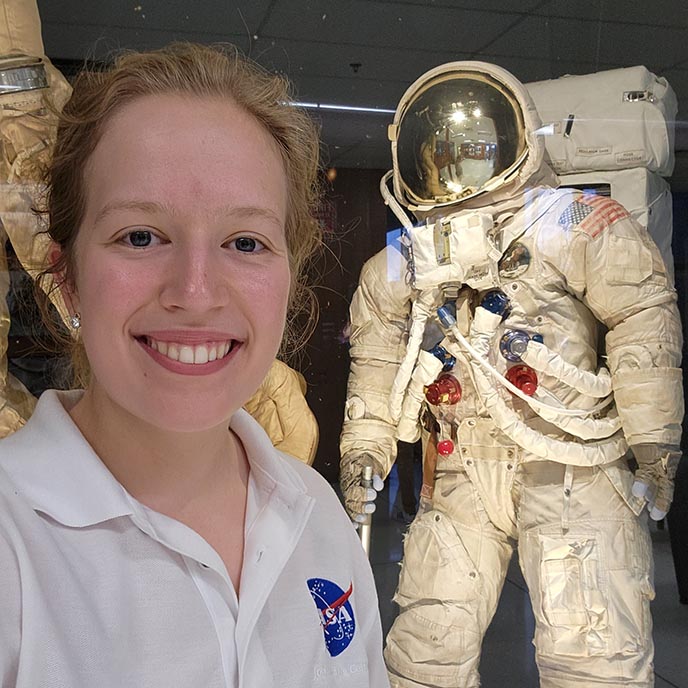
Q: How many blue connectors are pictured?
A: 4